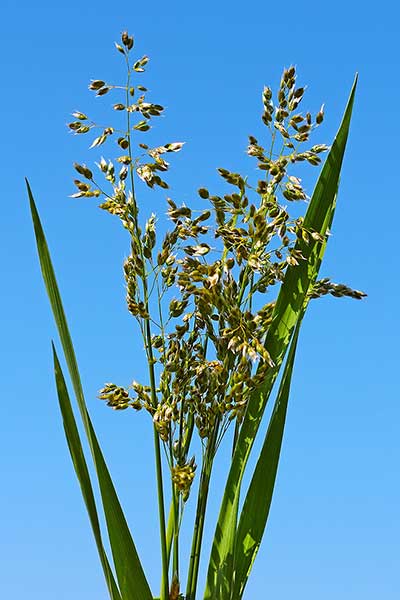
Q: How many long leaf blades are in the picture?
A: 4